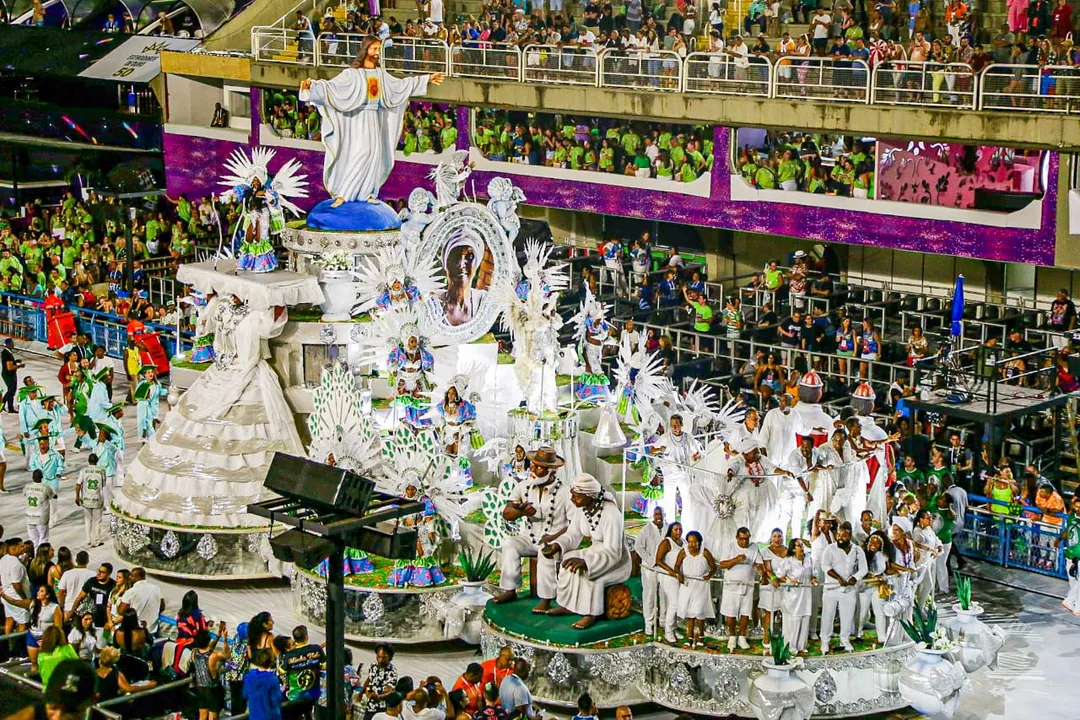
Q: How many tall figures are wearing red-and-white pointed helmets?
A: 2